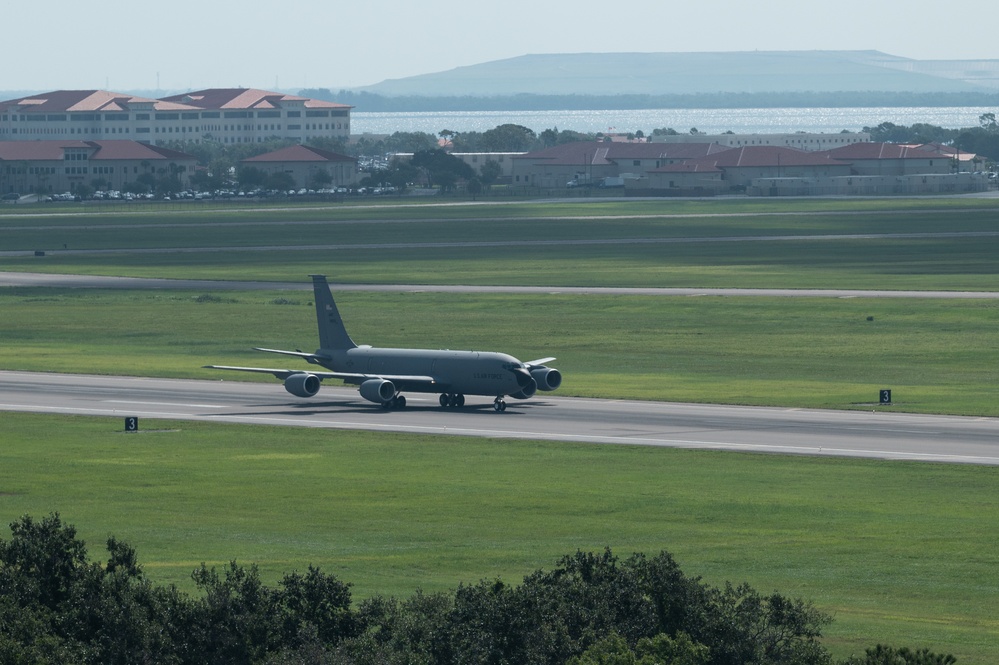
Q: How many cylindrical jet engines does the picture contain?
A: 4